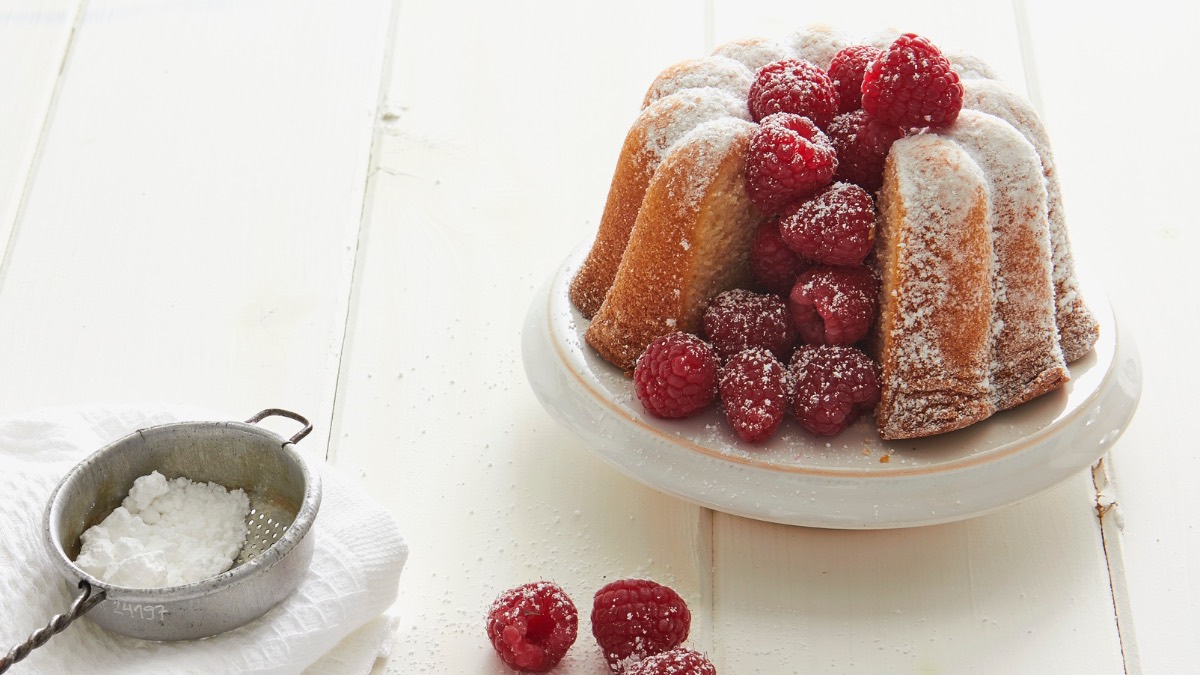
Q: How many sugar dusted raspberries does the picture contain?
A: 15